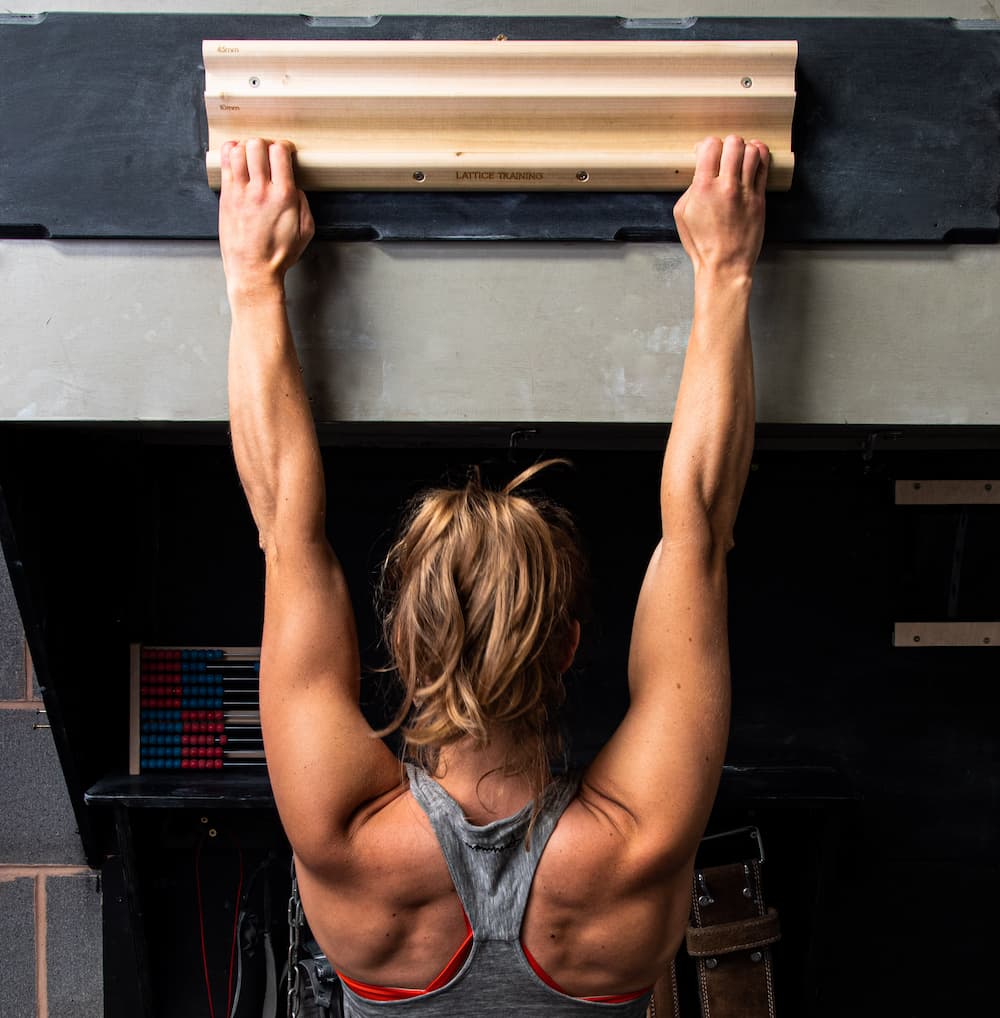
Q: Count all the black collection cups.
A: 0